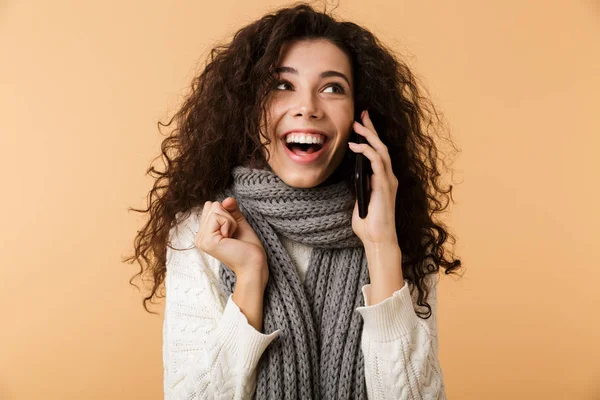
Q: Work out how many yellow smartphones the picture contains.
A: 0